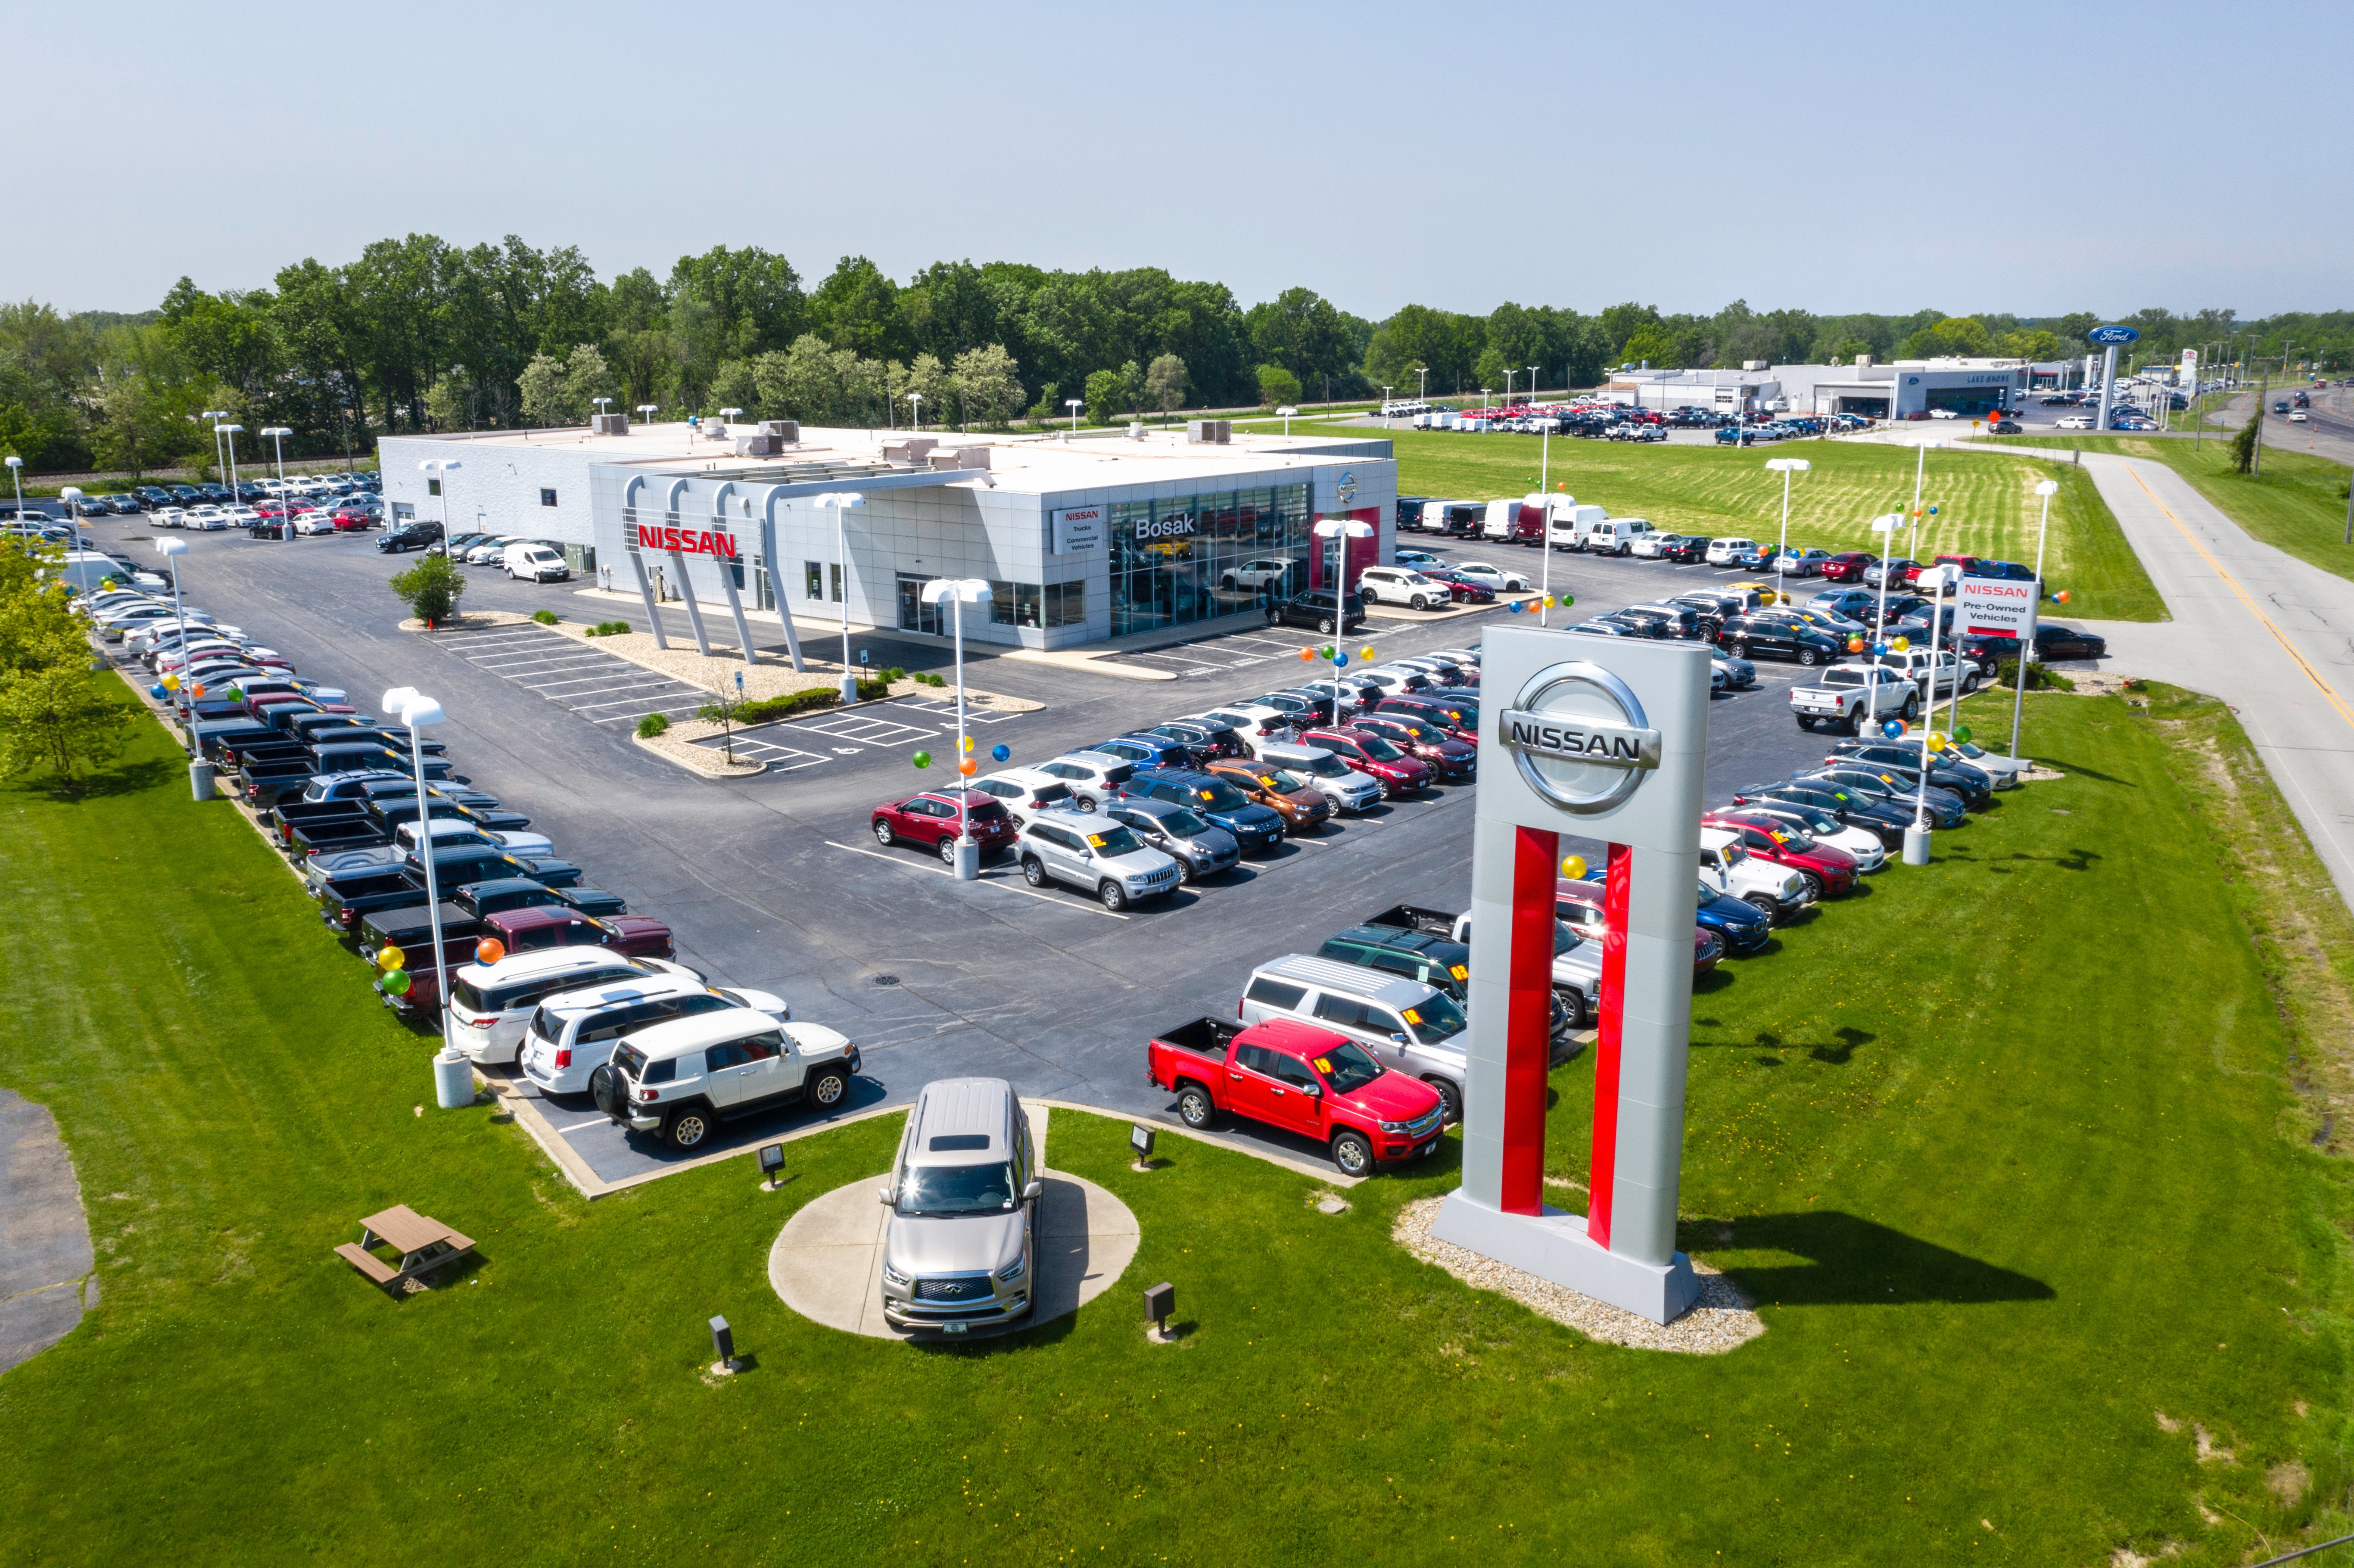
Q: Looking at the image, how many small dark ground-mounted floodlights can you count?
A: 4